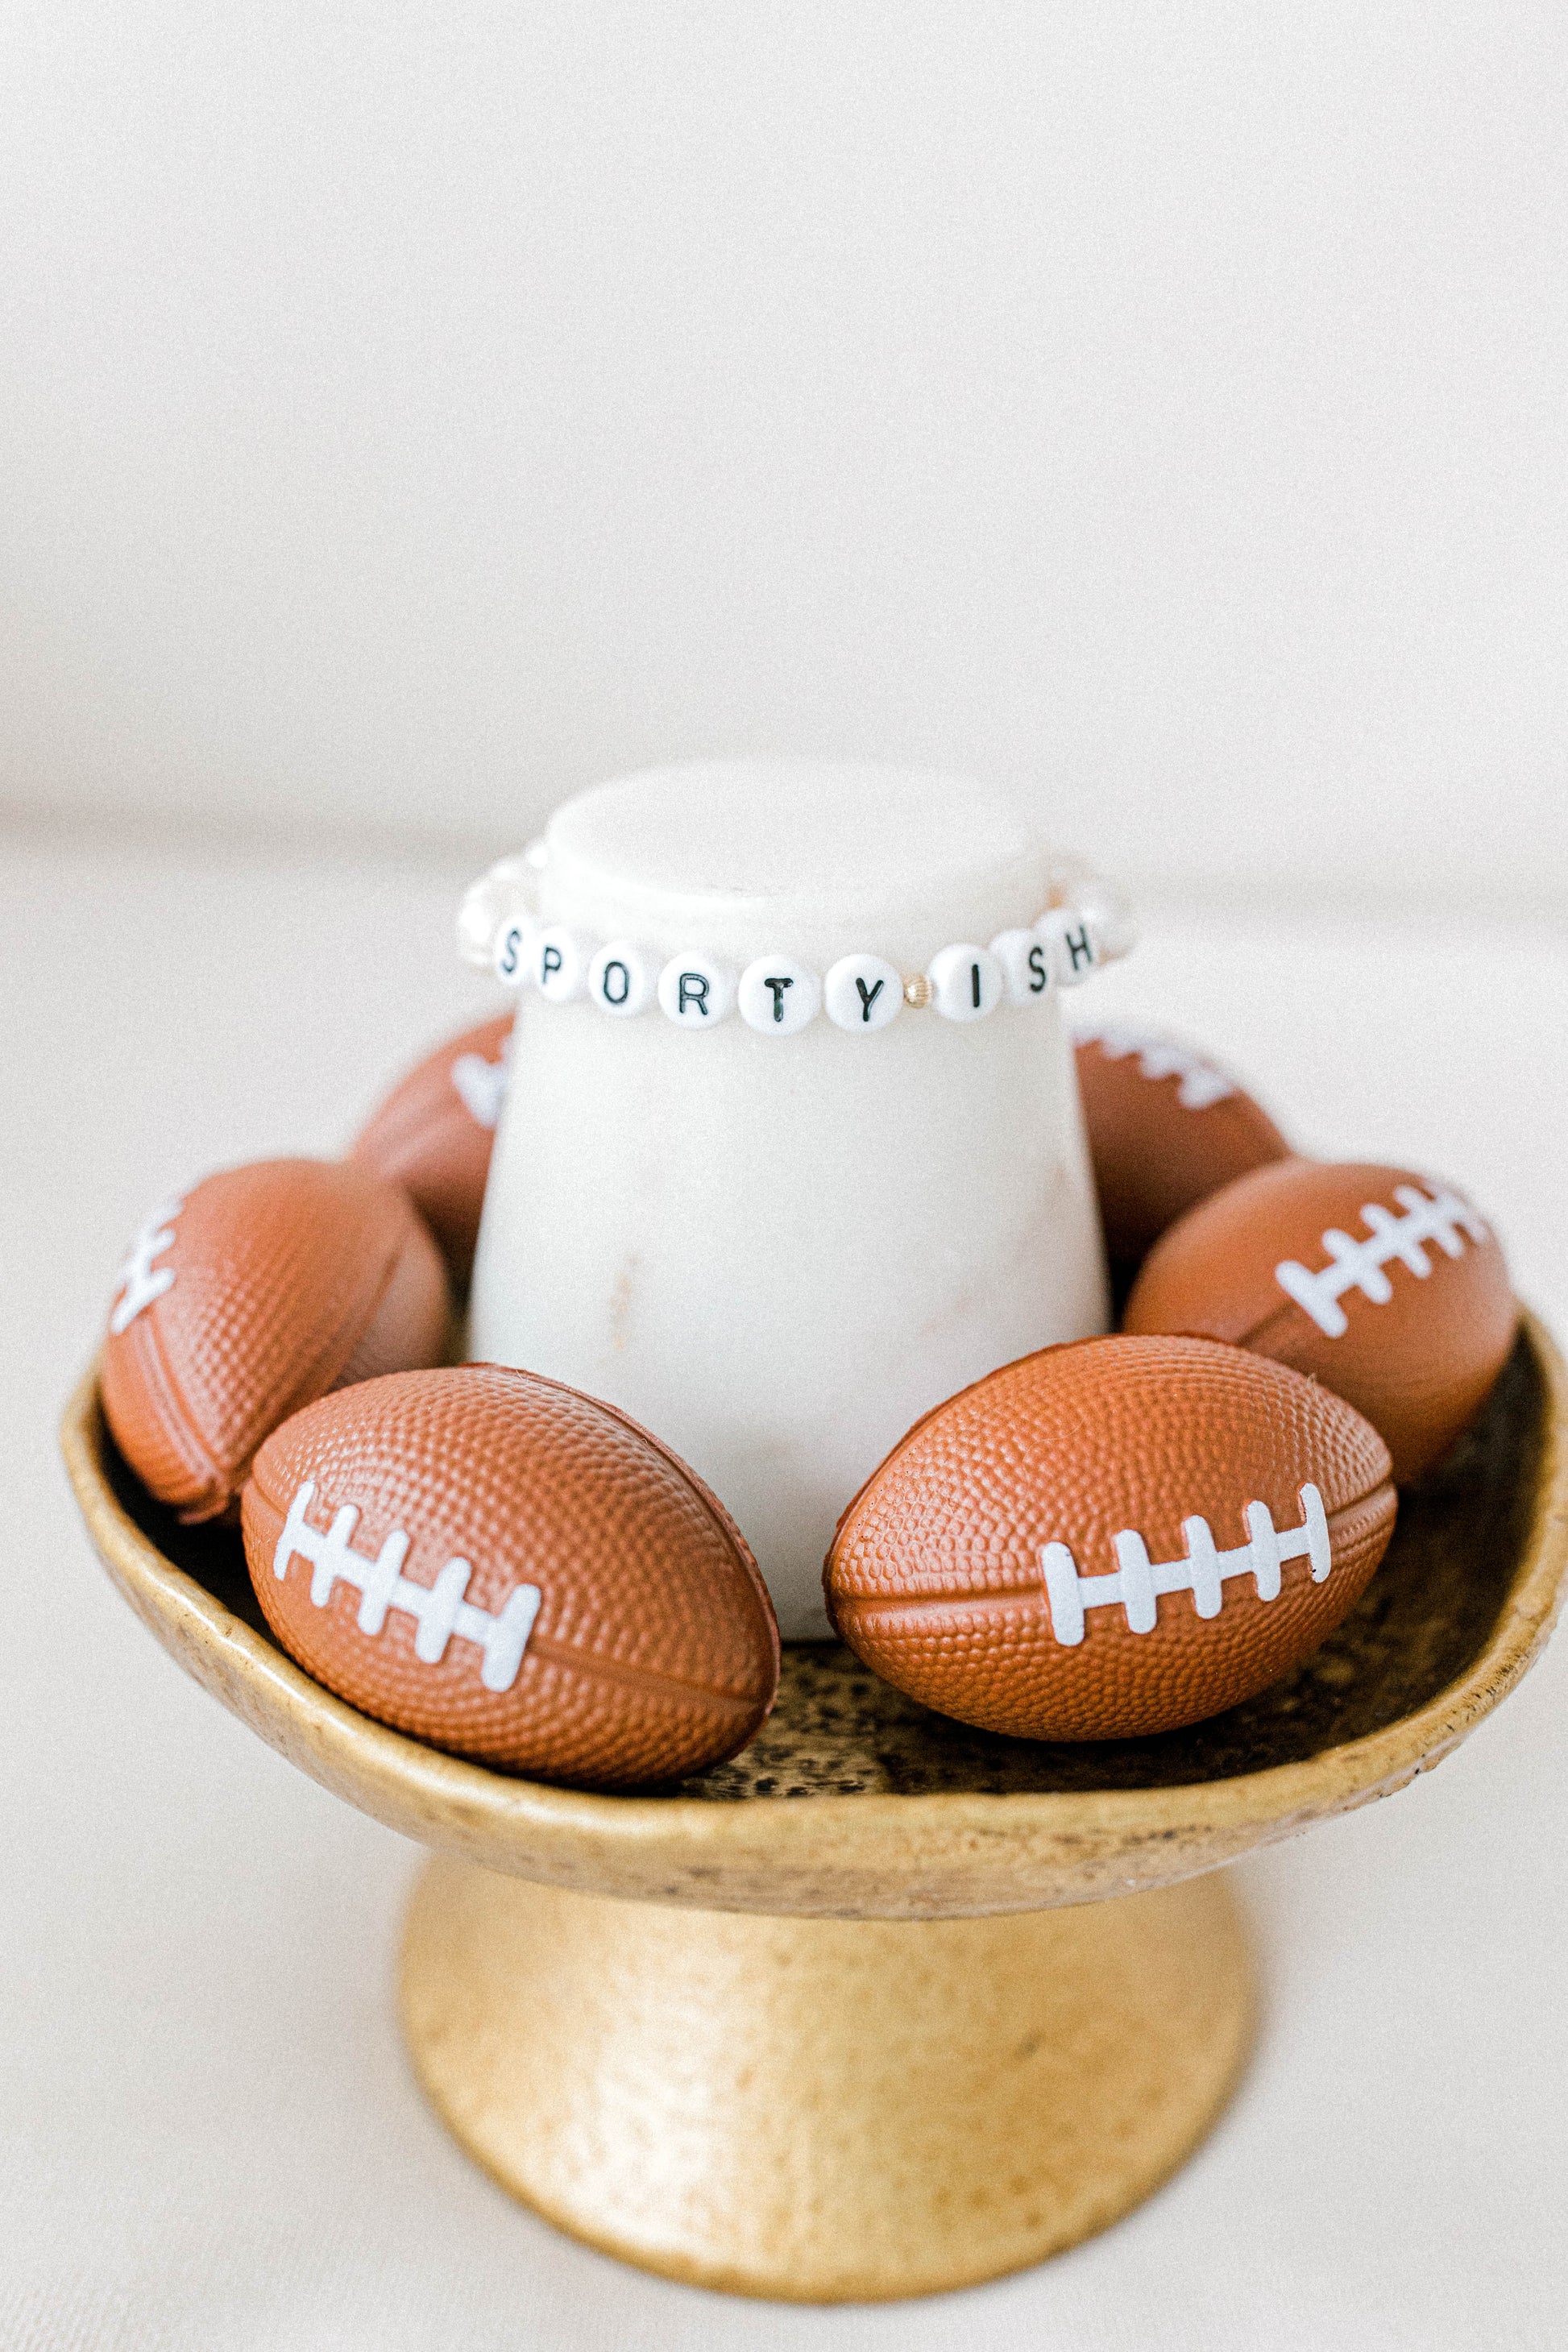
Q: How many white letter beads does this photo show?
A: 9